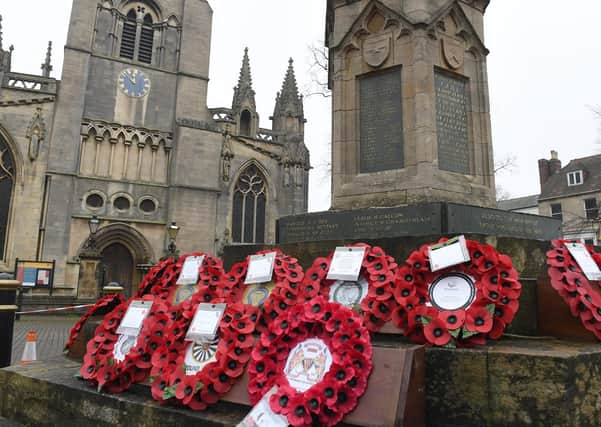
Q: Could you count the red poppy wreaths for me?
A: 10